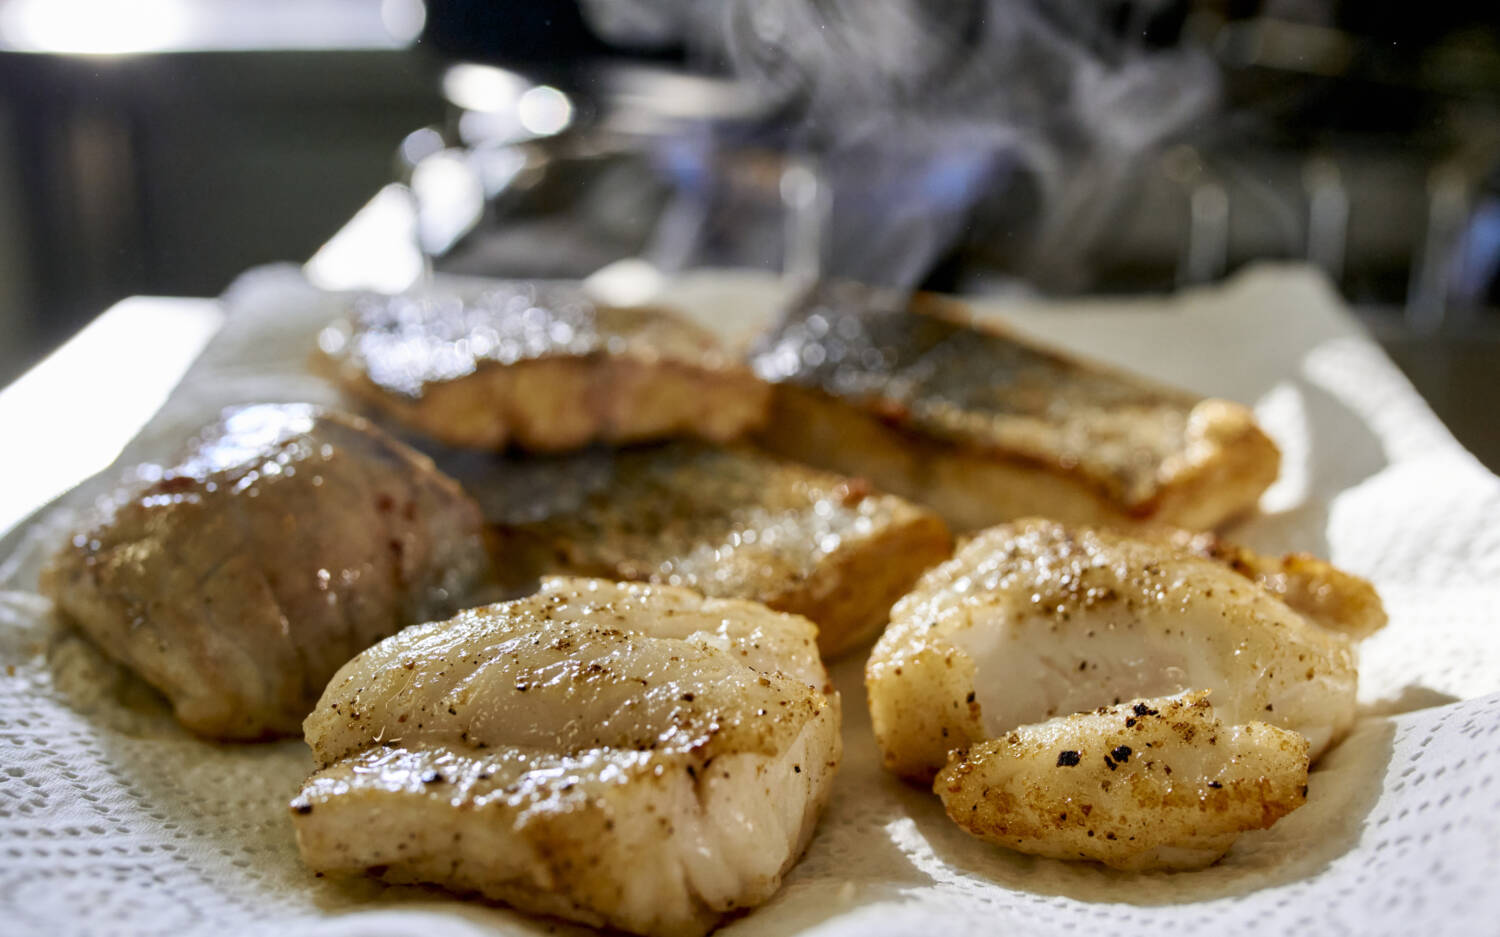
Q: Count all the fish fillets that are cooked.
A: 6